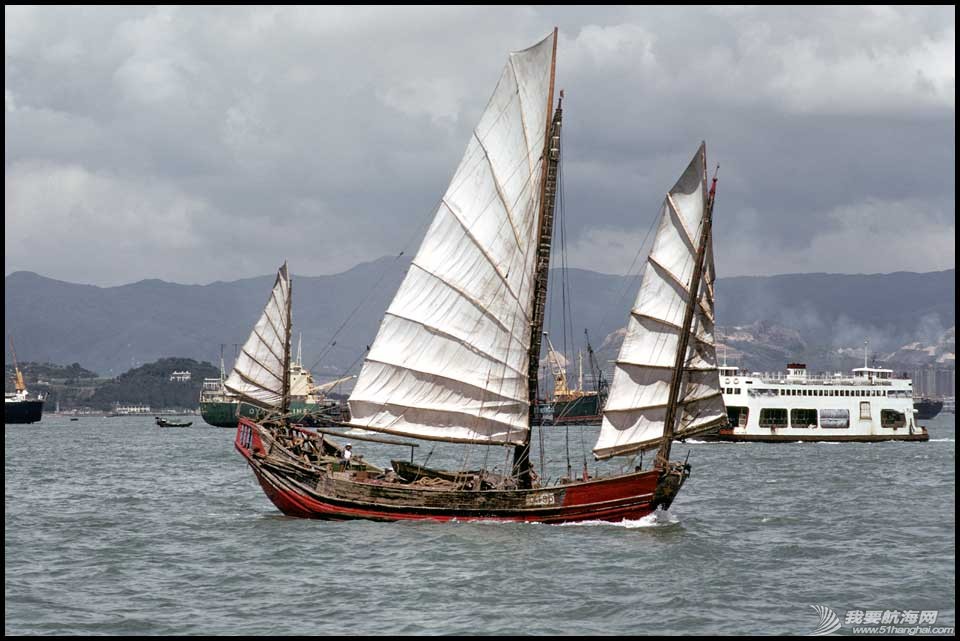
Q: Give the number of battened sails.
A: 3